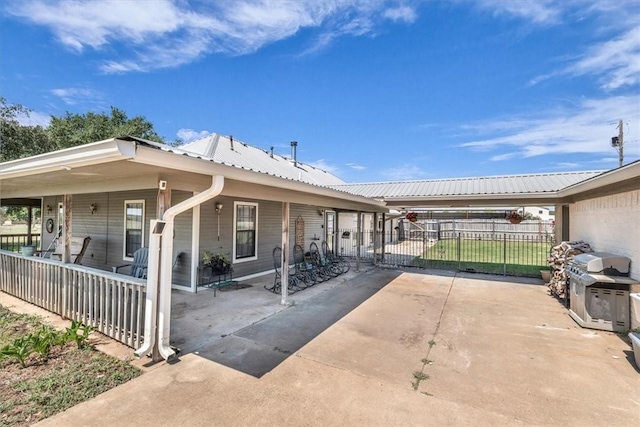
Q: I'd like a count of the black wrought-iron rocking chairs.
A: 4